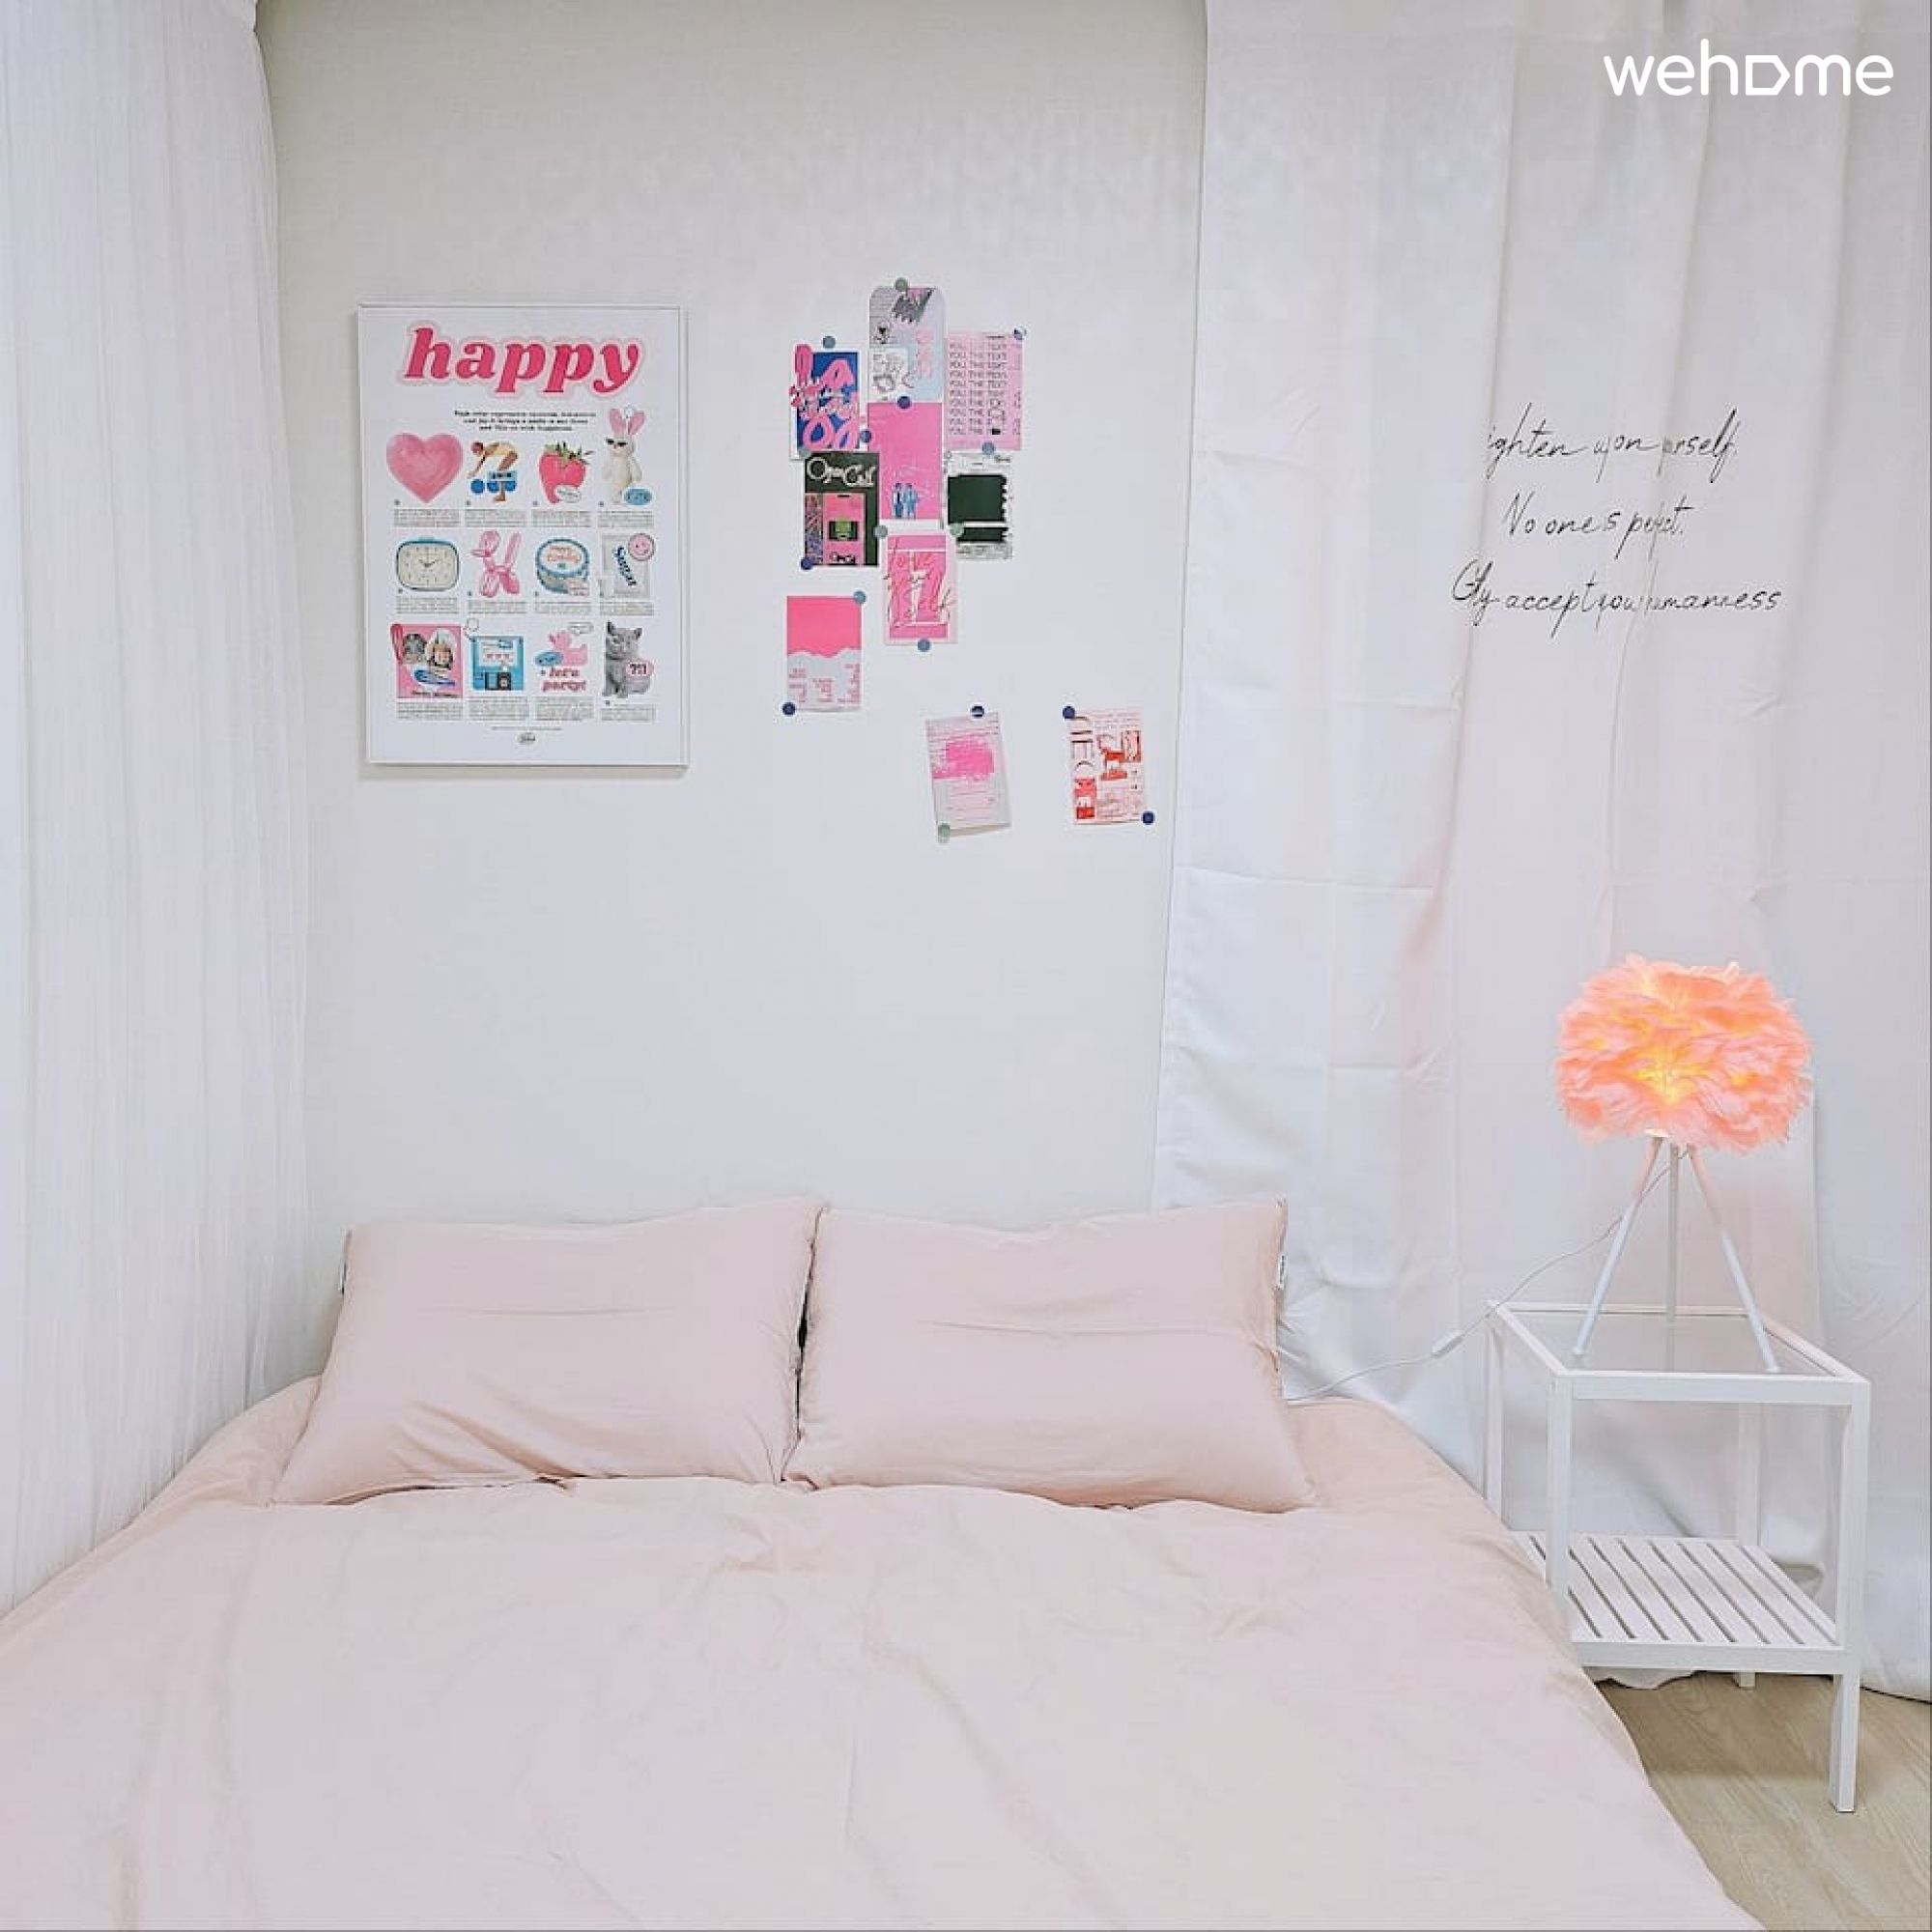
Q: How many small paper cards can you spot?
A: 10